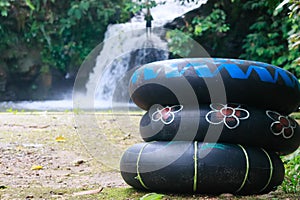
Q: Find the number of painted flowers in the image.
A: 3